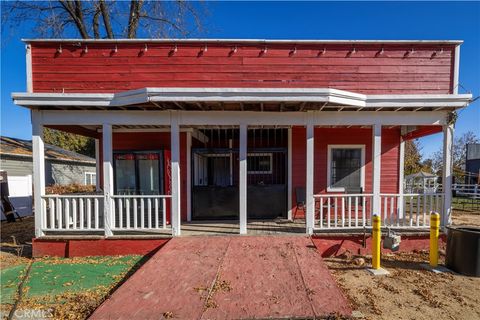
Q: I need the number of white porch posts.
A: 7